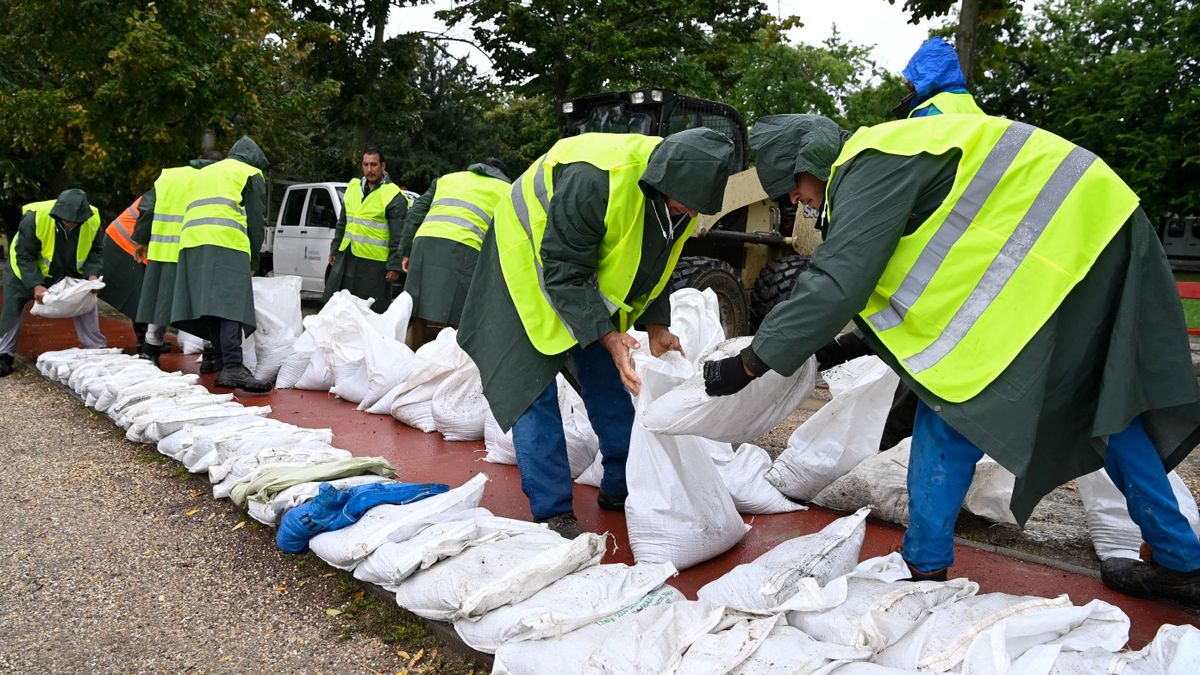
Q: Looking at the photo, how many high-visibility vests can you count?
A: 9